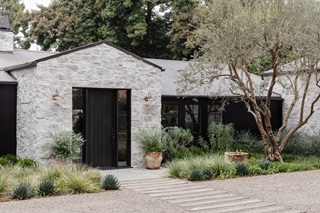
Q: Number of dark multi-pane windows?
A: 3